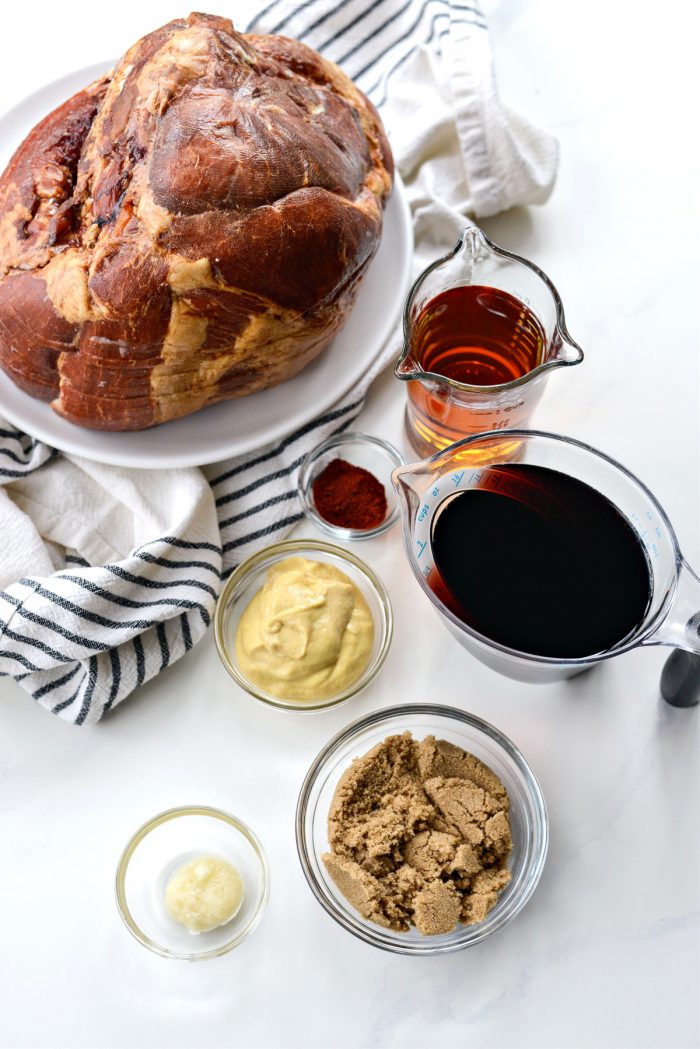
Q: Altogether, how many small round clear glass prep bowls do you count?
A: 4